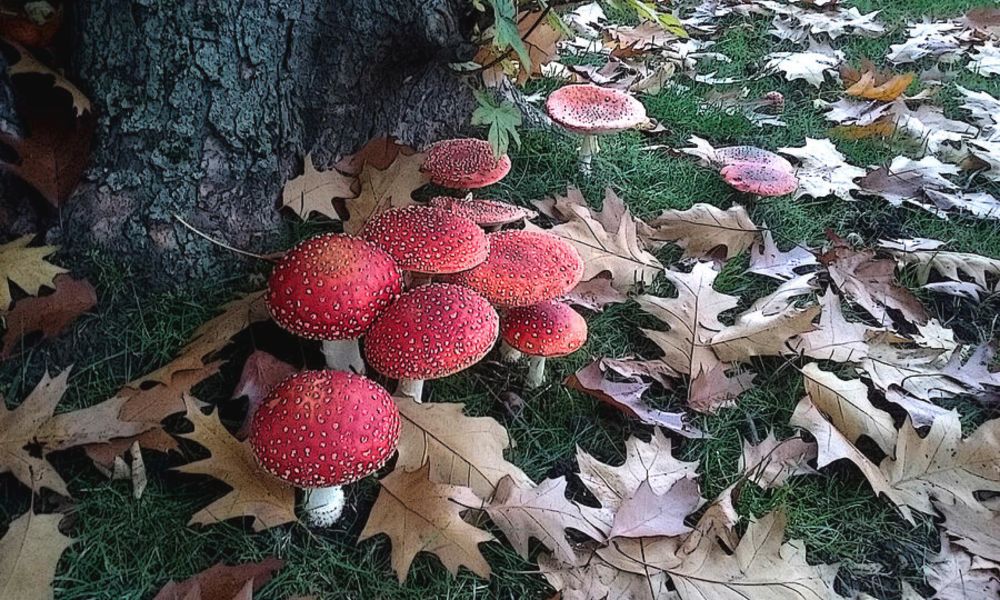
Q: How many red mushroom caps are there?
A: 11